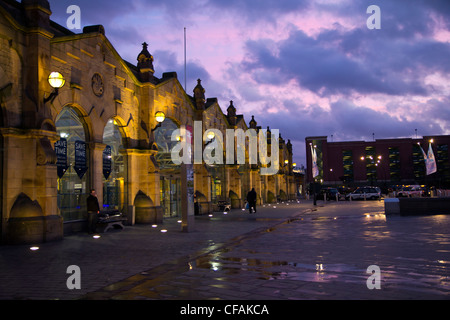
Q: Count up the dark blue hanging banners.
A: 3